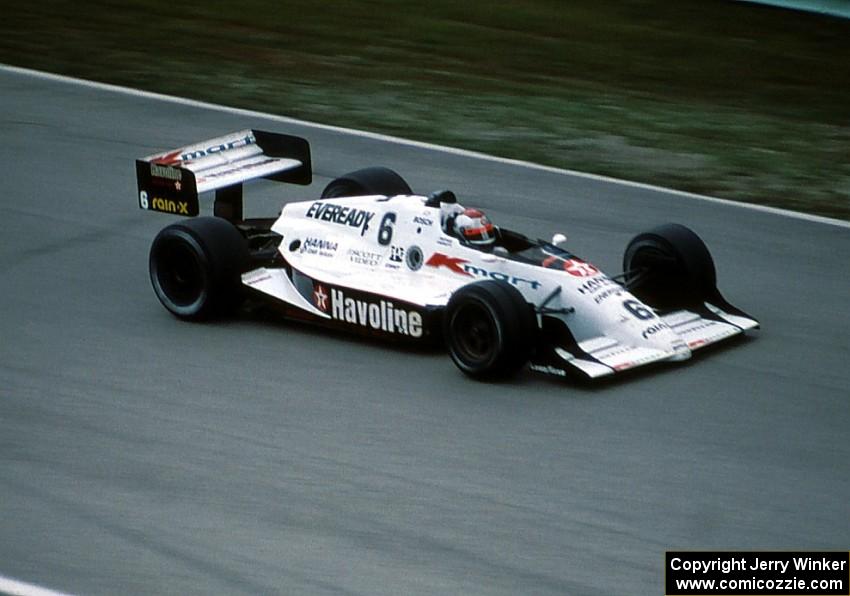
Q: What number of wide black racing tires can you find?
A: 4